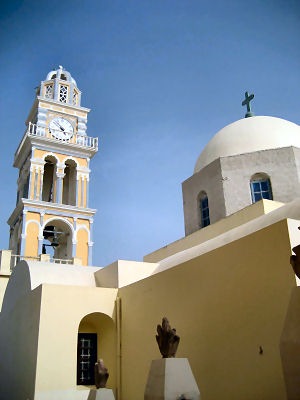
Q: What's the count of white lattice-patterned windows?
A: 3